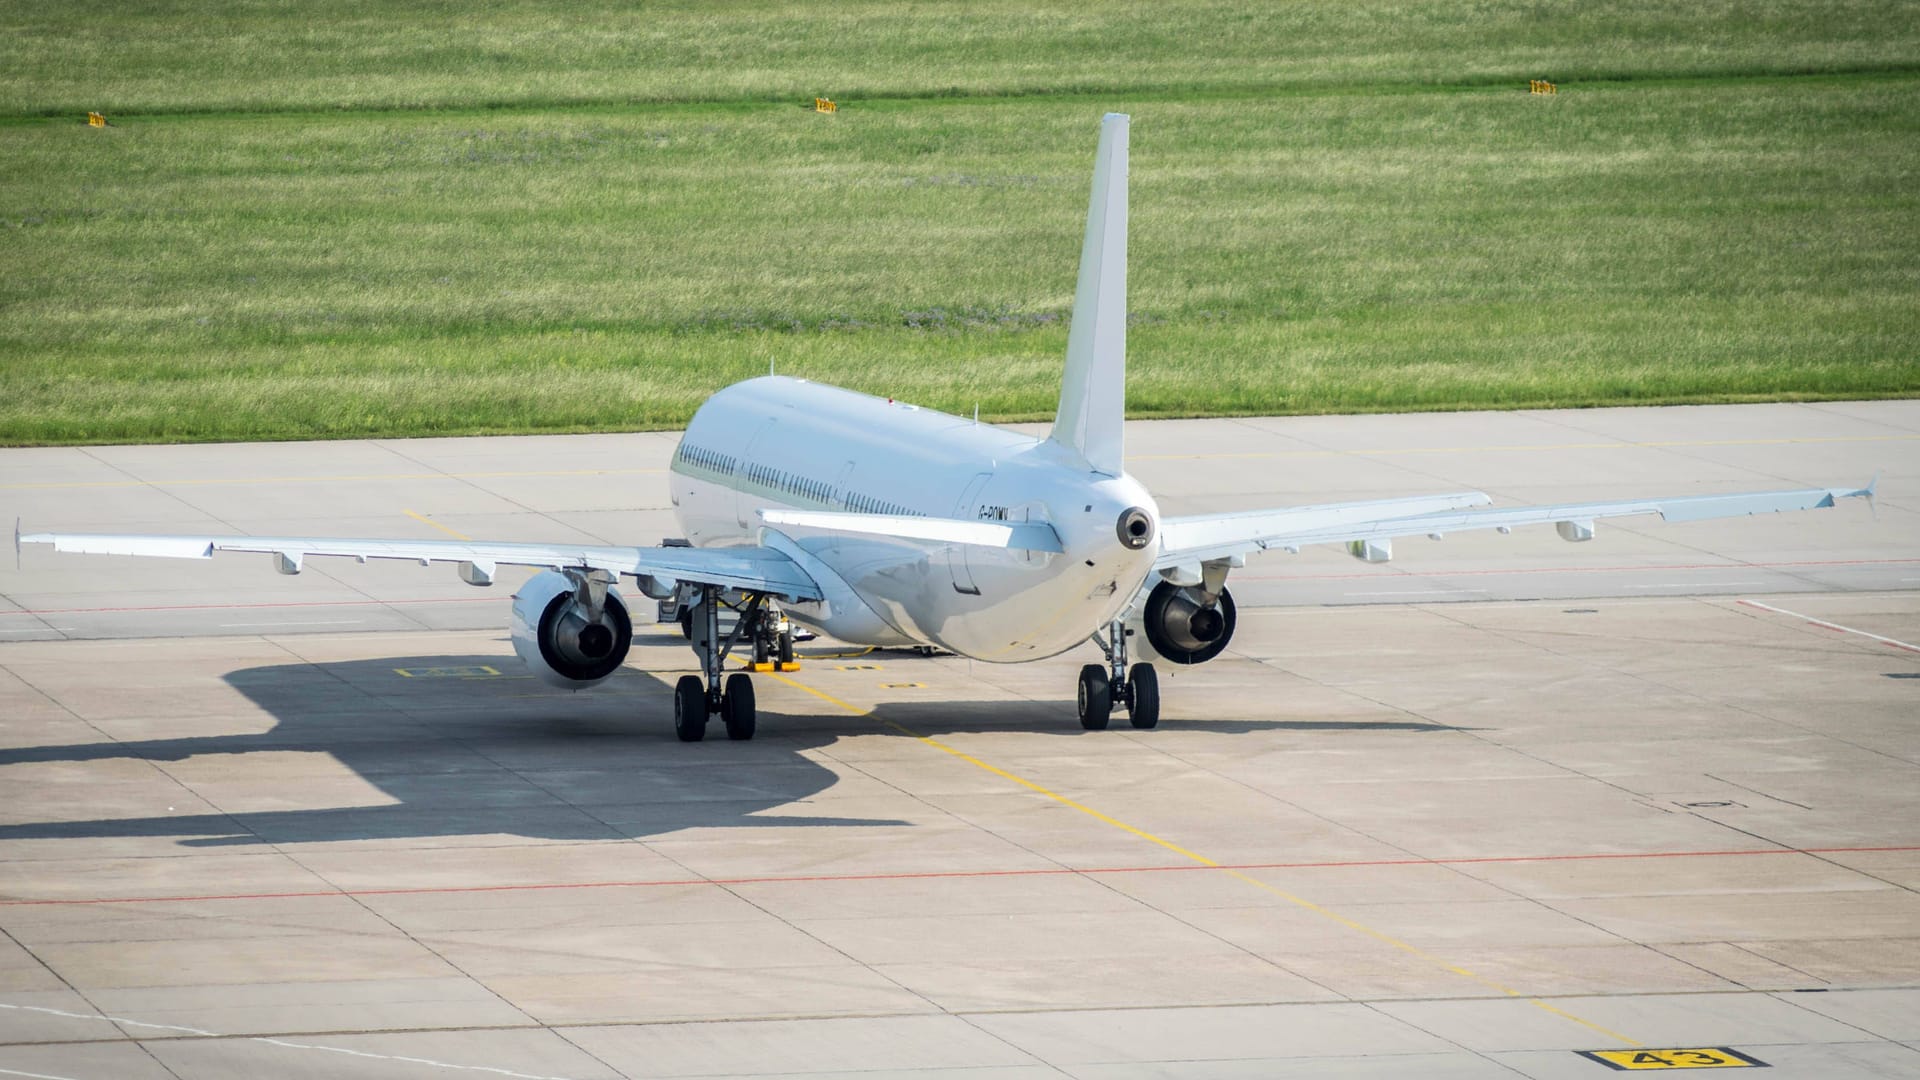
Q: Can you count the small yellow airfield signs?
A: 3